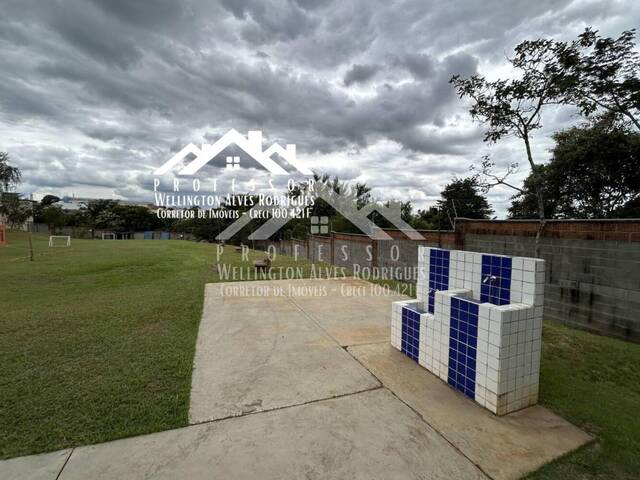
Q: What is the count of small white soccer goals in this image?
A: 2